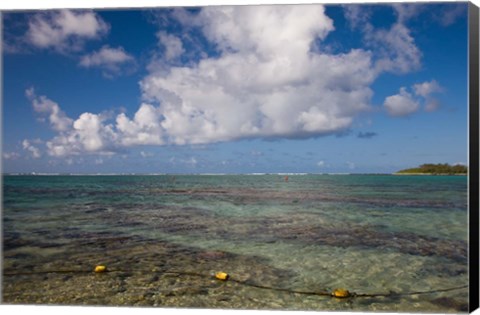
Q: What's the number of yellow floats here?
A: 3